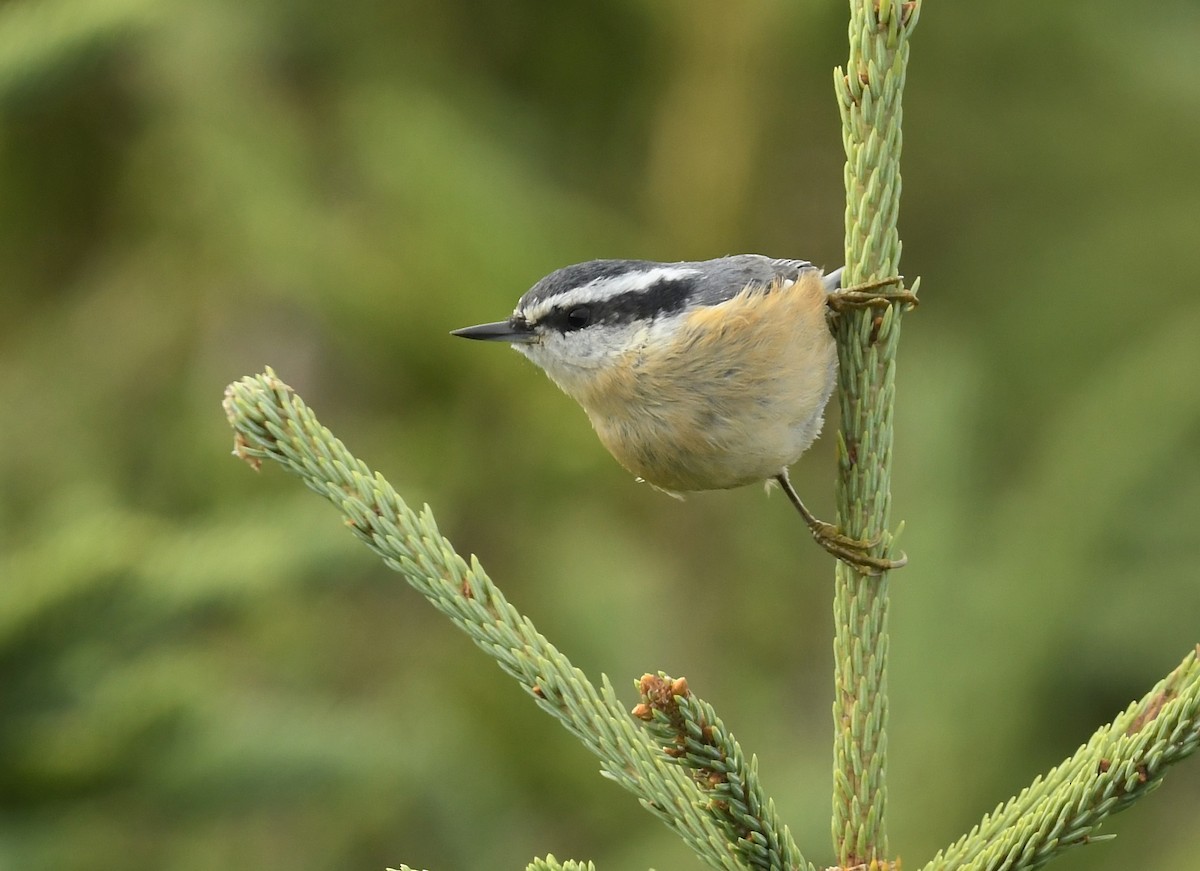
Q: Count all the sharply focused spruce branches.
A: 4